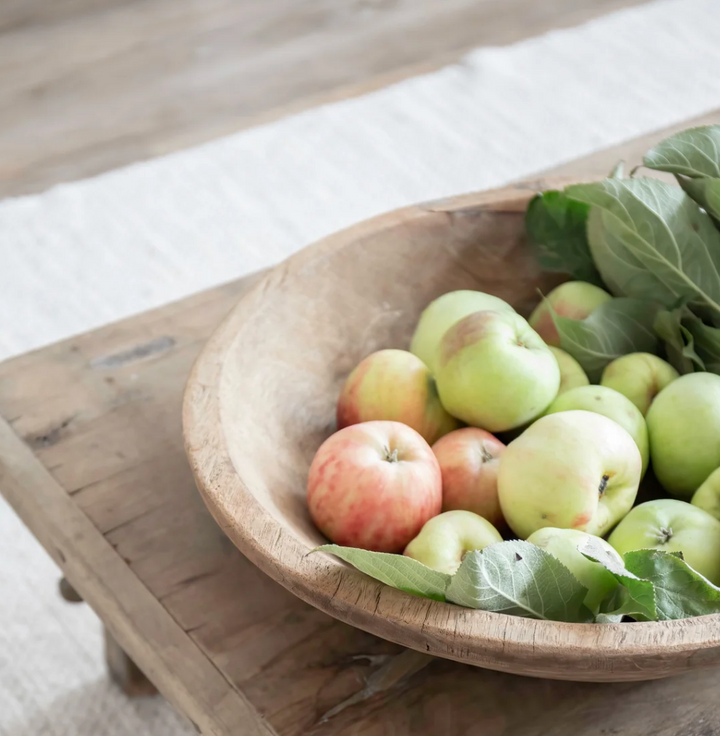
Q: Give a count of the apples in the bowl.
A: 15